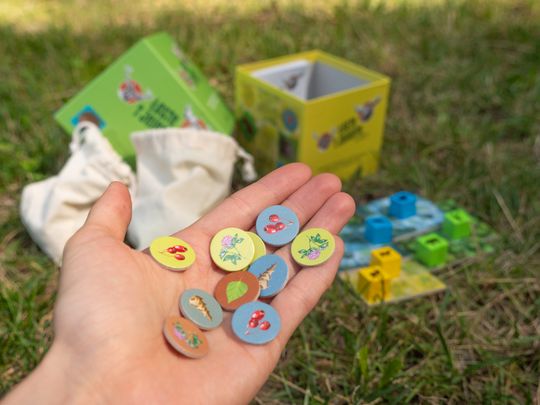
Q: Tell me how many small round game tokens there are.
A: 10